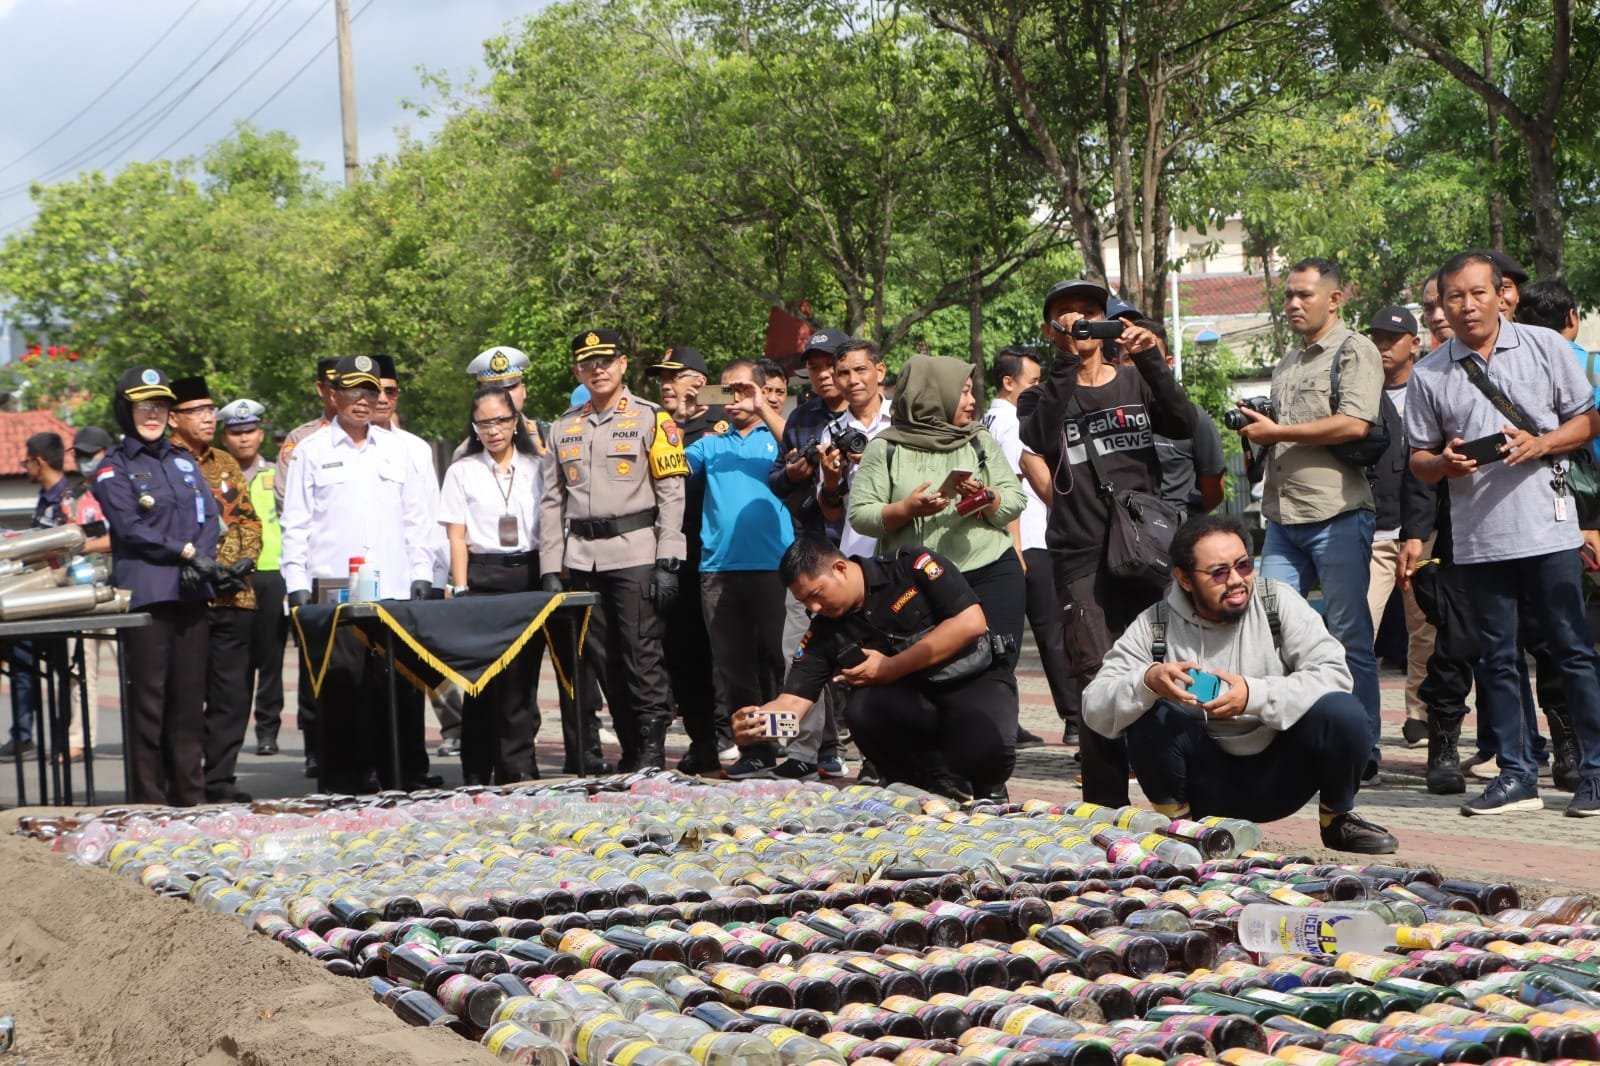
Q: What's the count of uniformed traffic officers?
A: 2